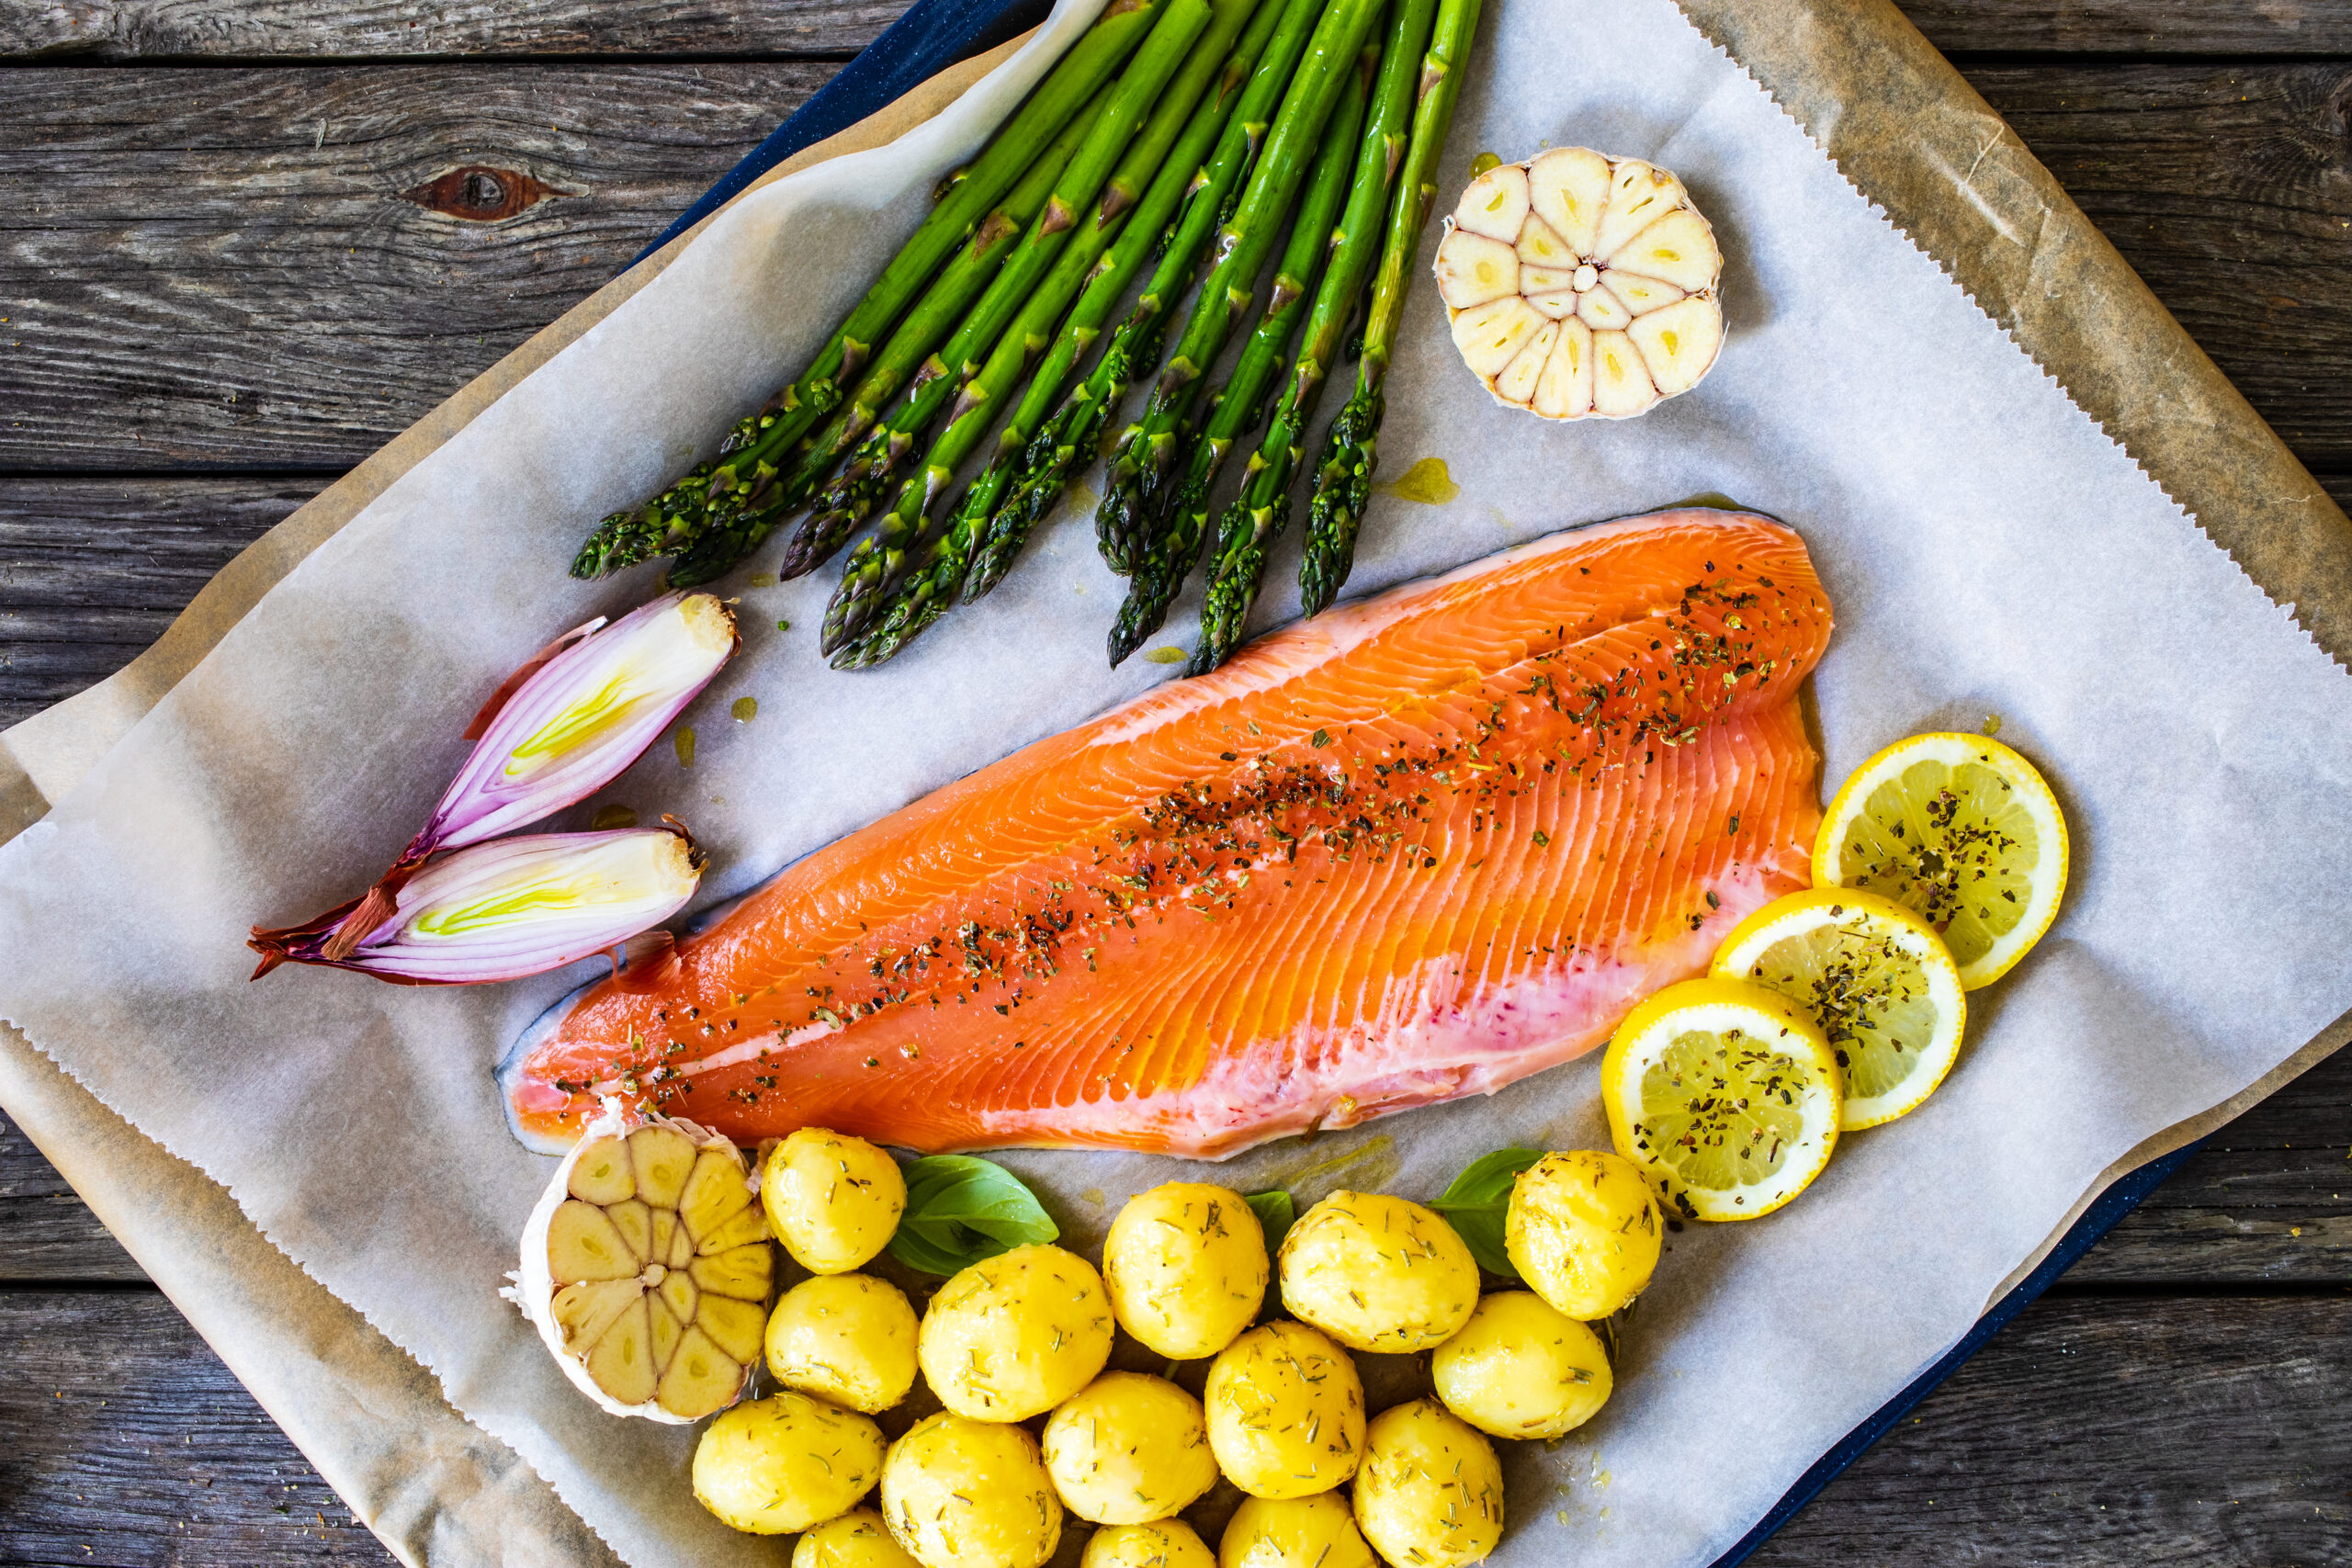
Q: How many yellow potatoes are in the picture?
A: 15